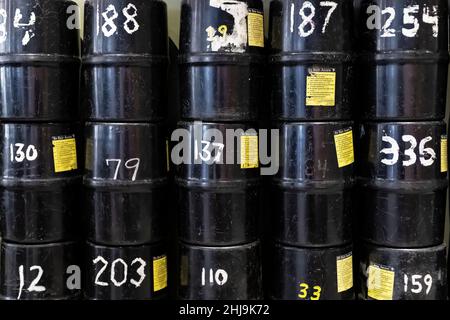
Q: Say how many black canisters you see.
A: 15